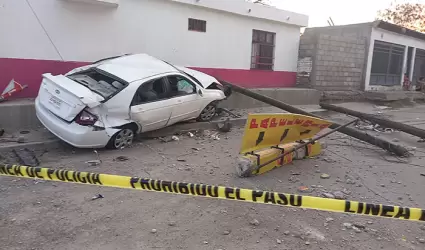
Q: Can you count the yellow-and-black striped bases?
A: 1